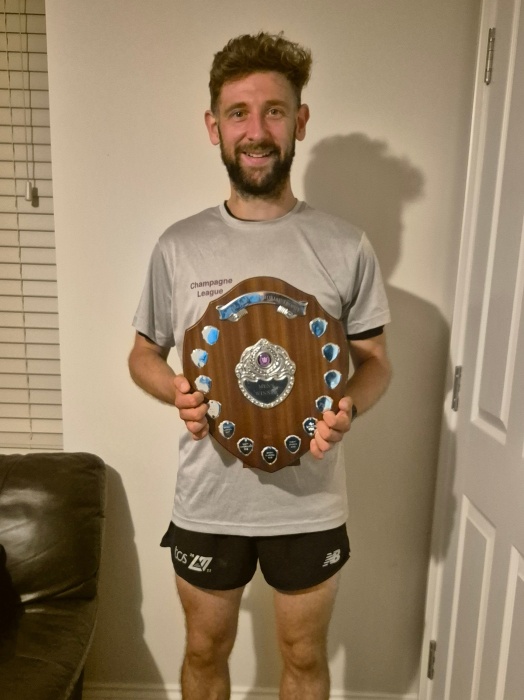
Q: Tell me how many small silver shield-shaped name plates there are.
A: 13